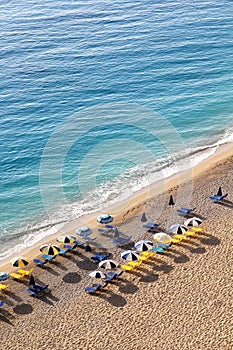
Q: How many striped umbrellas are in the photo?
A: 9